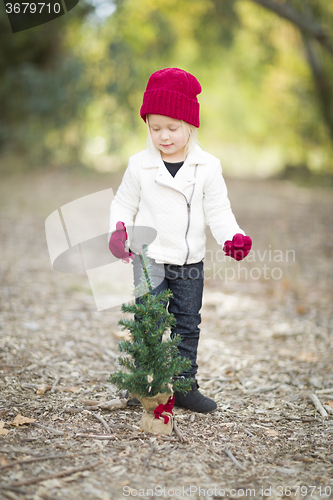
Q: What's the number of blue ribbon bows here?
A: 0